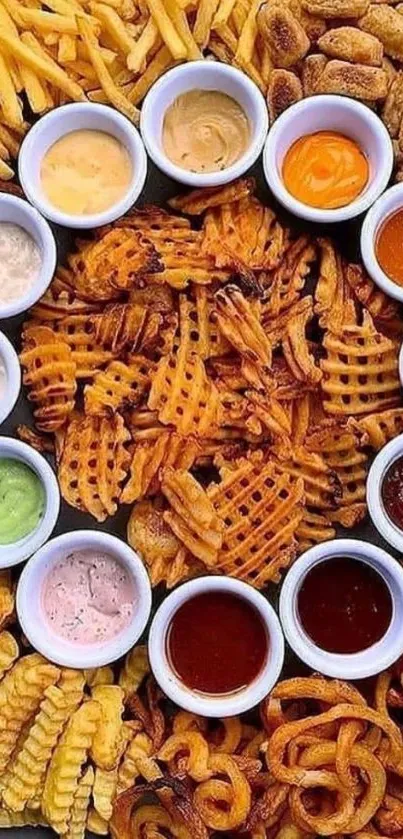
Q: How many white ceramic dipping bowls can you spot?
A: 12